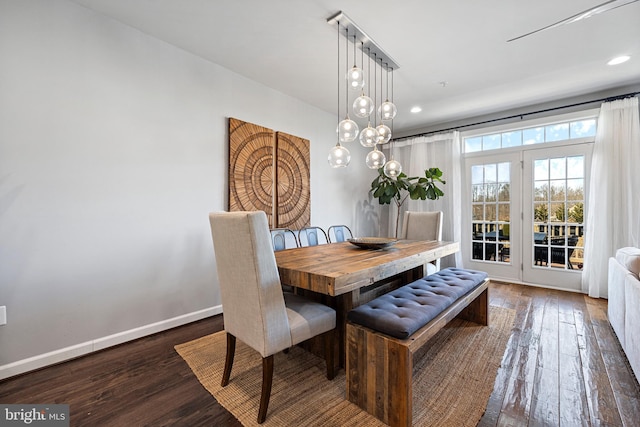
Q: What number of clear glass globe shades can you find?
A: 9